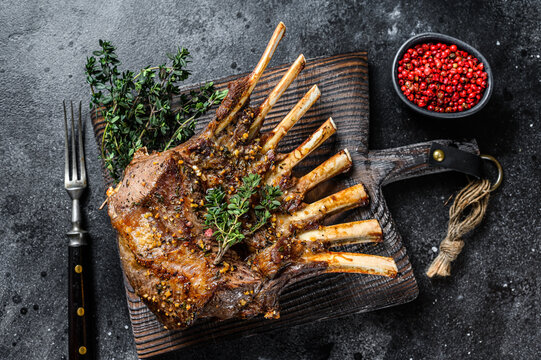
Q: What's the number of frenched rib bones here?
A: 8